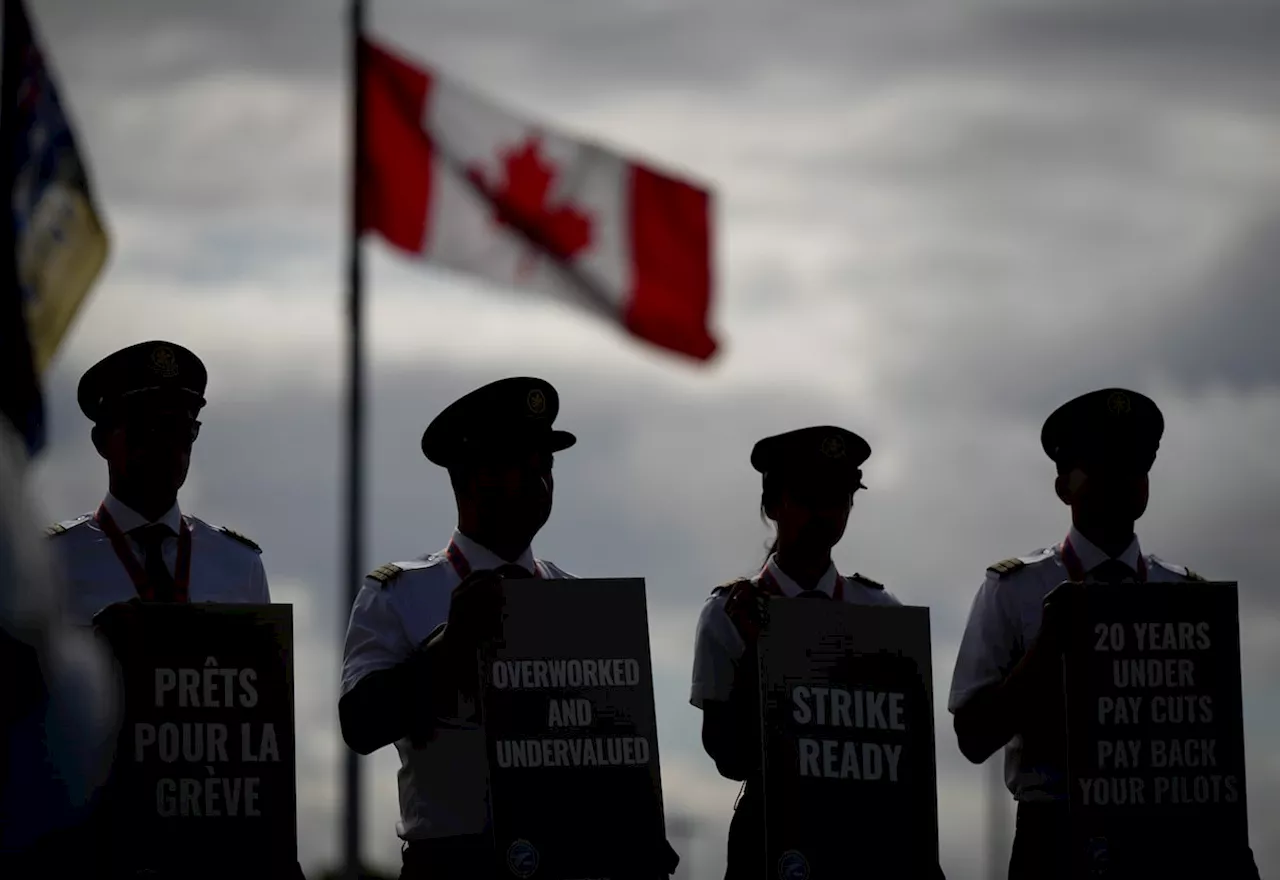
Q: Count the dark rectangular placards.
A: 4